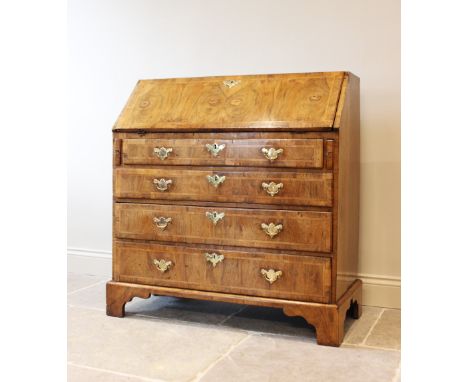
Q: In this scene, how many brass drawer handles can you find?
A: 8